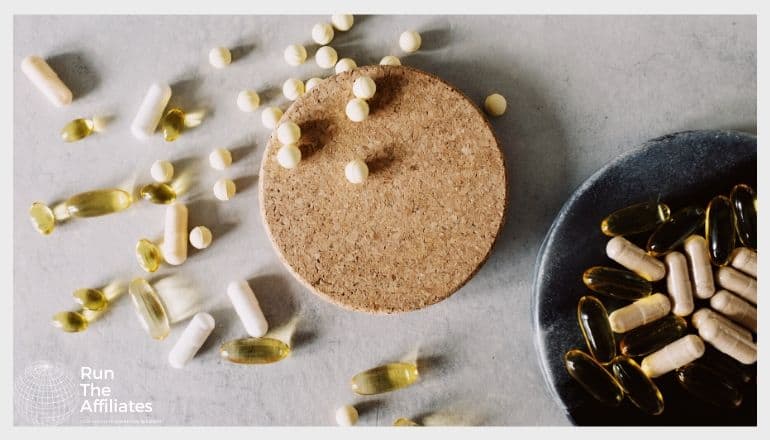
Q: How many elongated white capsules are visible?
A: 5